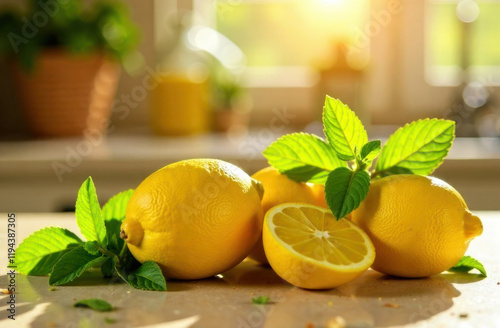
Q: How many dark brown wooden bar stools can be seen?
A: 0